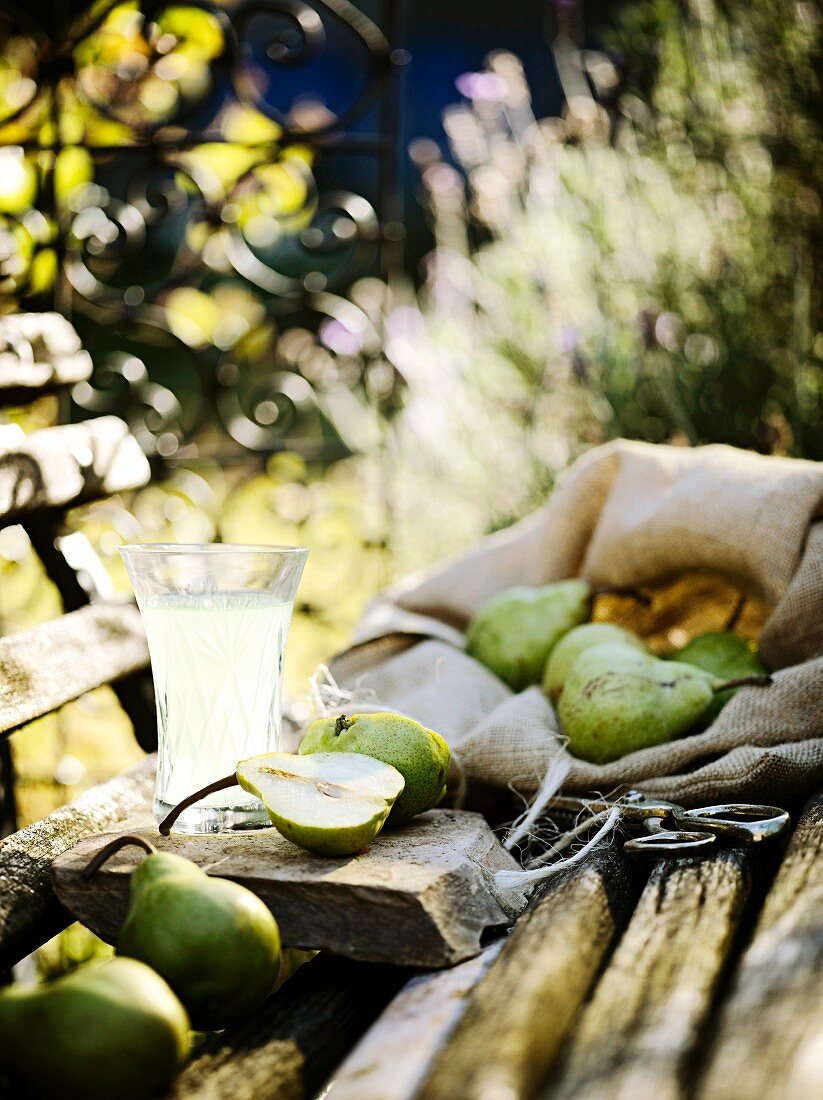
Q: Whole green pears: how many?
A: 7